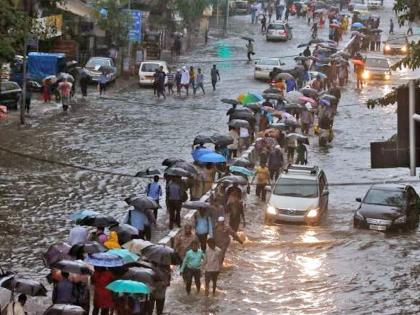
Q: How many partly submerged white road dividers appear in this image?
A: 1